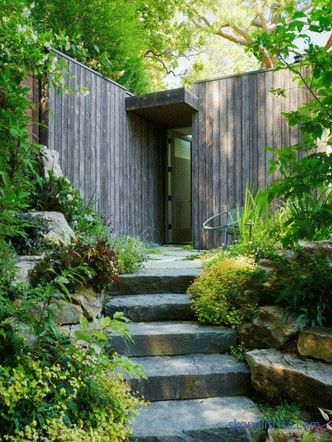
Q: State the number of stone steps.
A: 5